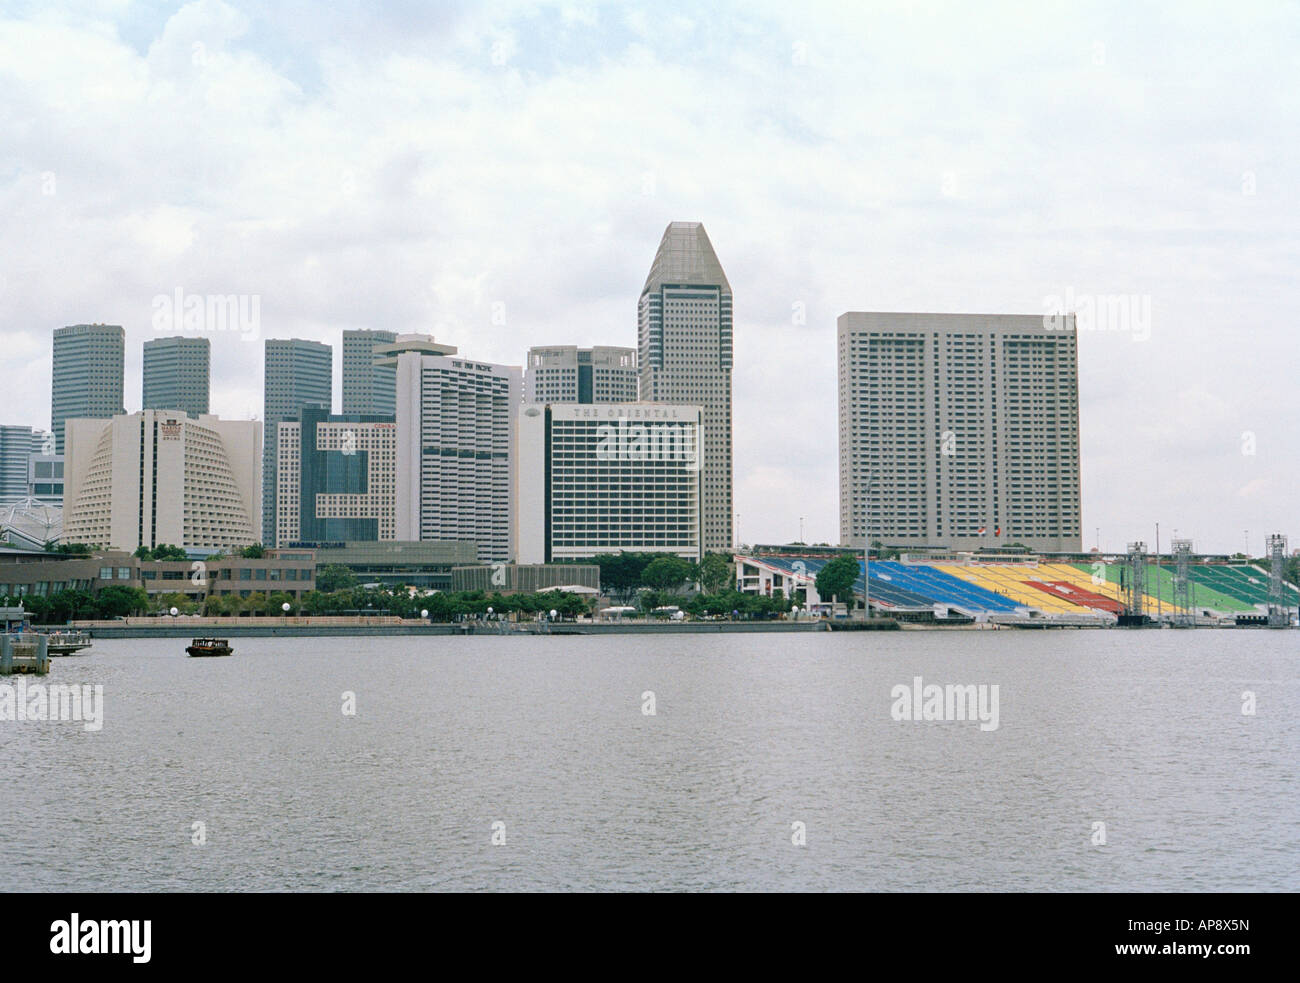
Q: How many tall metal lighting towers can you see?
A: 3